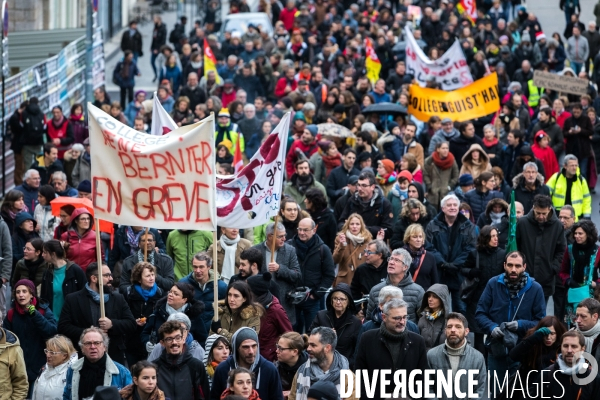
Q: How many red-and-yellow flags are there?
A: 3